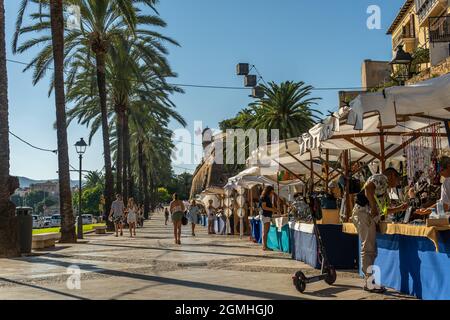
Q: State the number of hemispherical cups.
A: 0